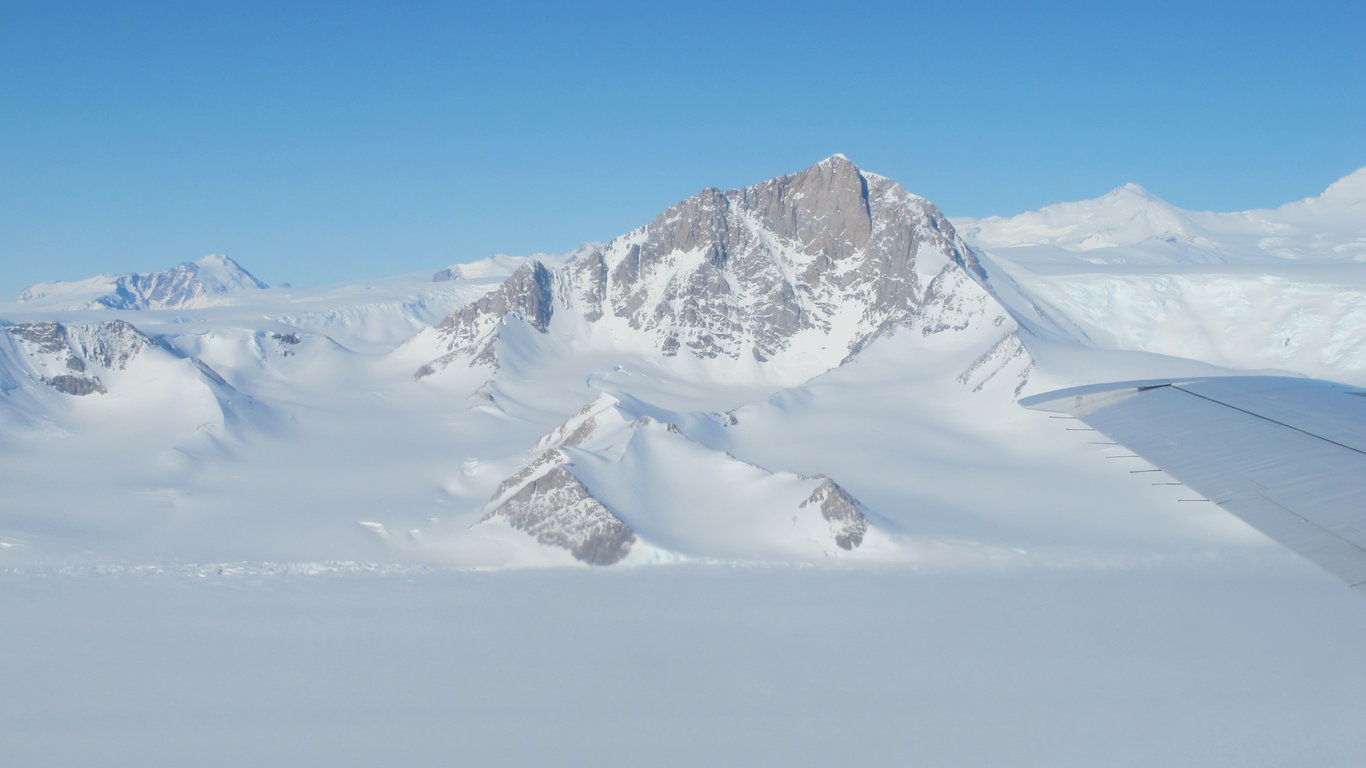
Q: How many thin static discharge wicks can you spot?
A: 7